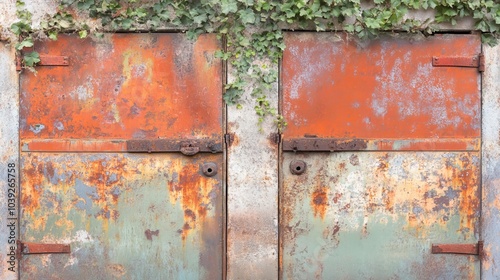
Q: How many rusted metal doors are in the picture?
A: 2